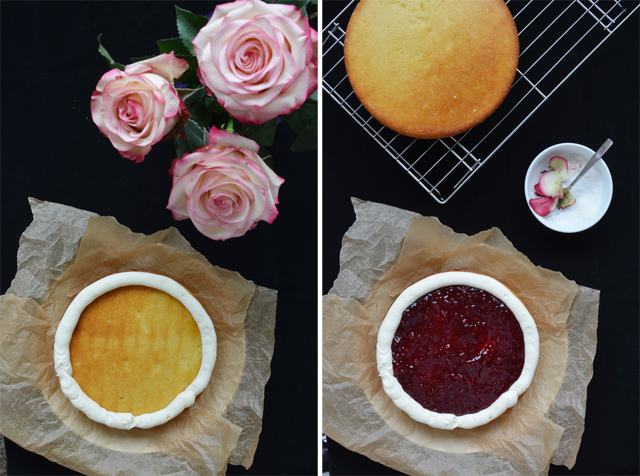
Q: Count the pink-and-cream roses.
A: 3